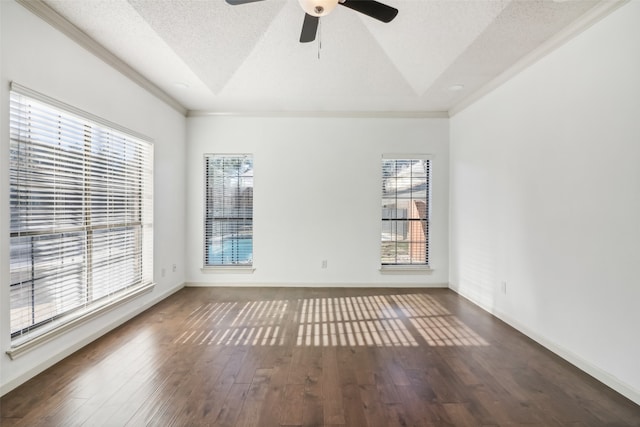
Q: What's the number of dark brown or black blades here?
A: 3